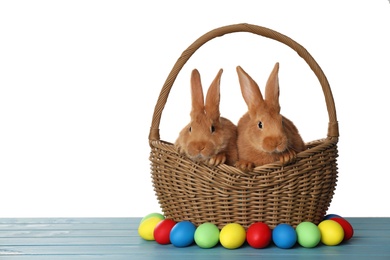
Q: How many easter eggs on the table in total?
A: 12